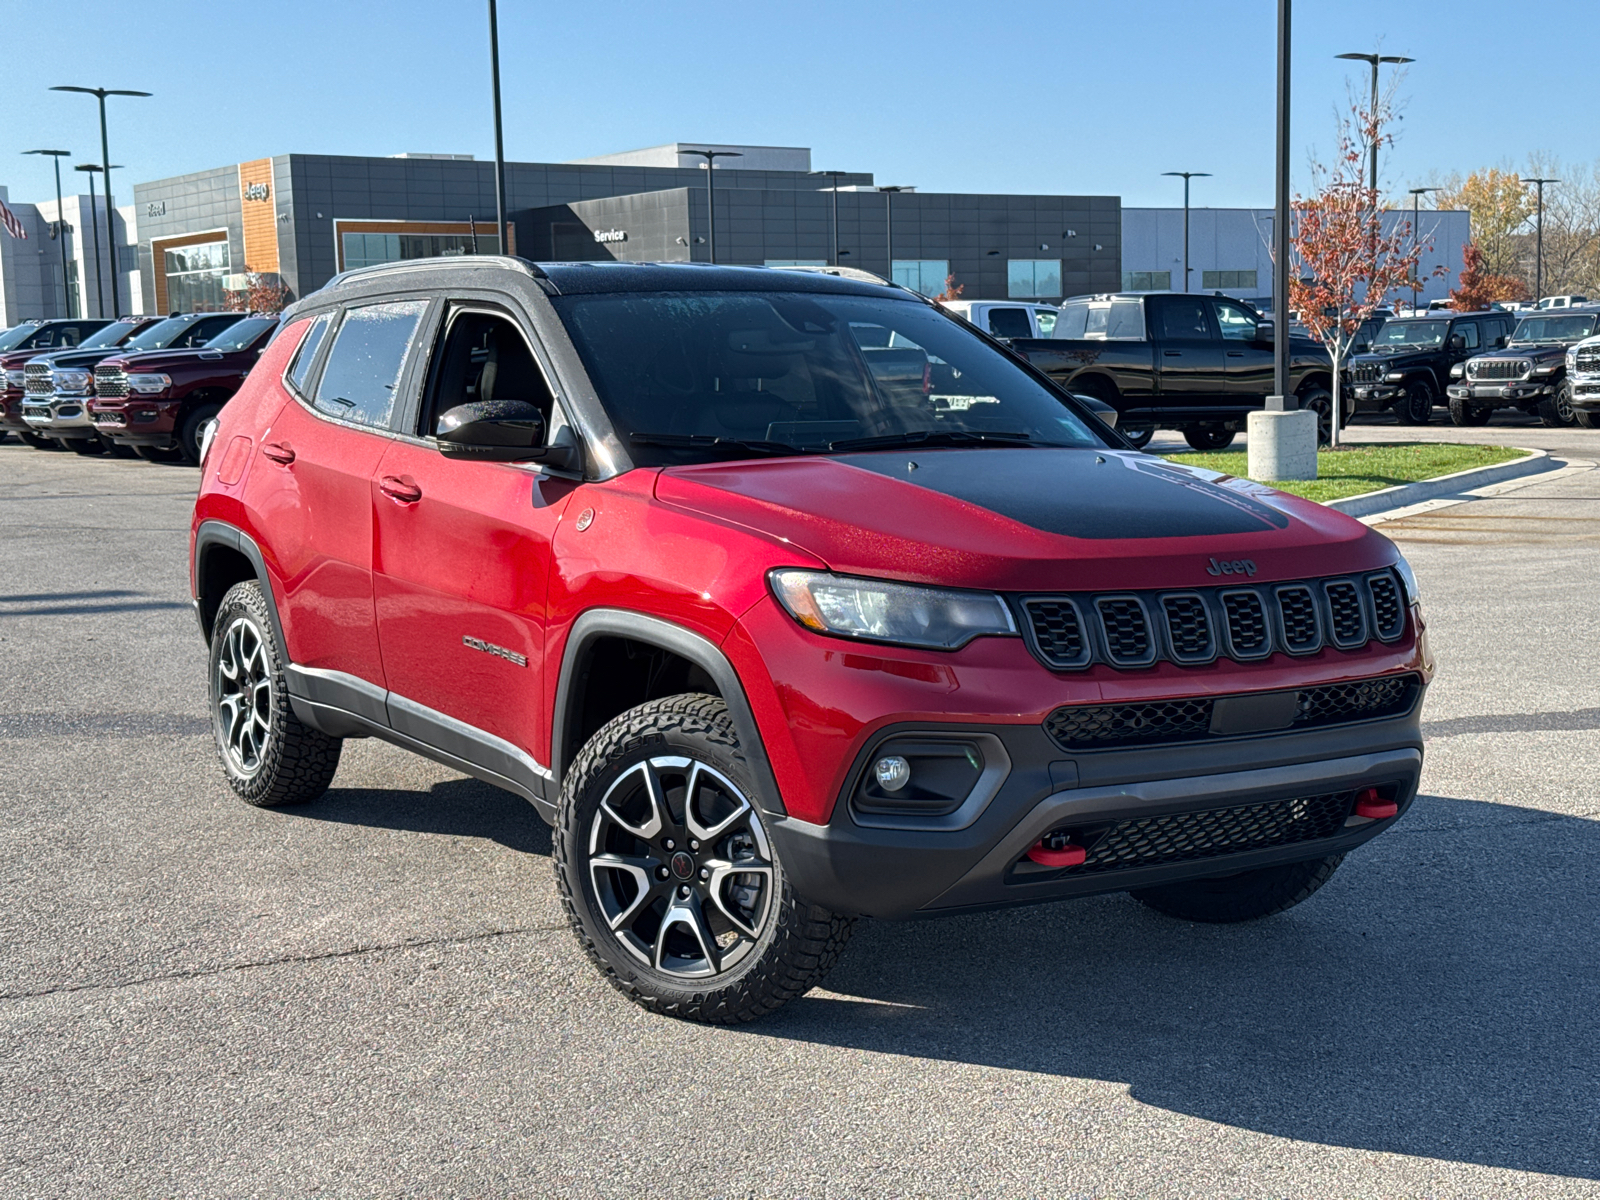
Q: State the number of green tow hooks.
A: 0